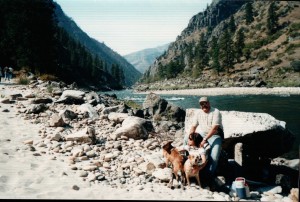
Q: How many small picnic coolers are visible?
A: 1